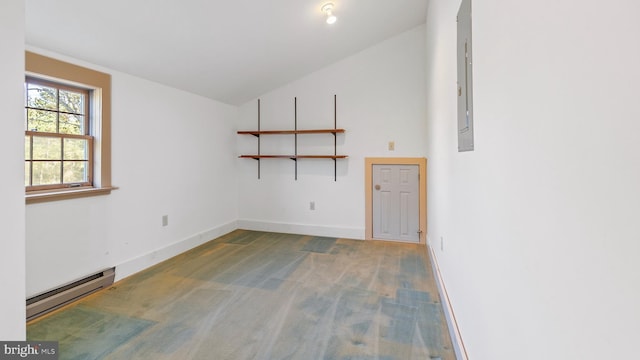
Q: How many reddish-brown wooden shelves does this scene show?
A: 2